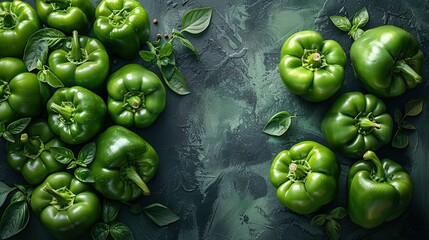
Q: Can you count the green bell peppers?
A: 15